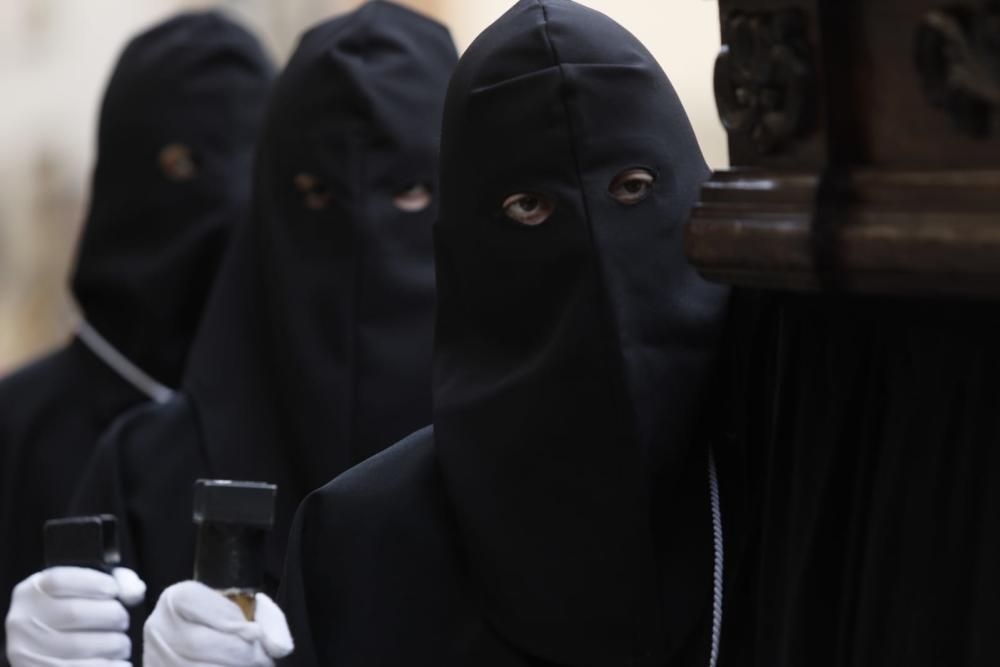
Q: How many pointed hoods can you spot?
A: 3